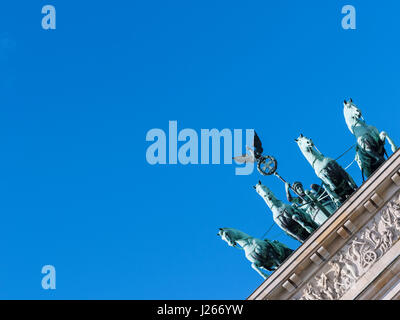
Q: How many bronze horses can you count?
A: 4